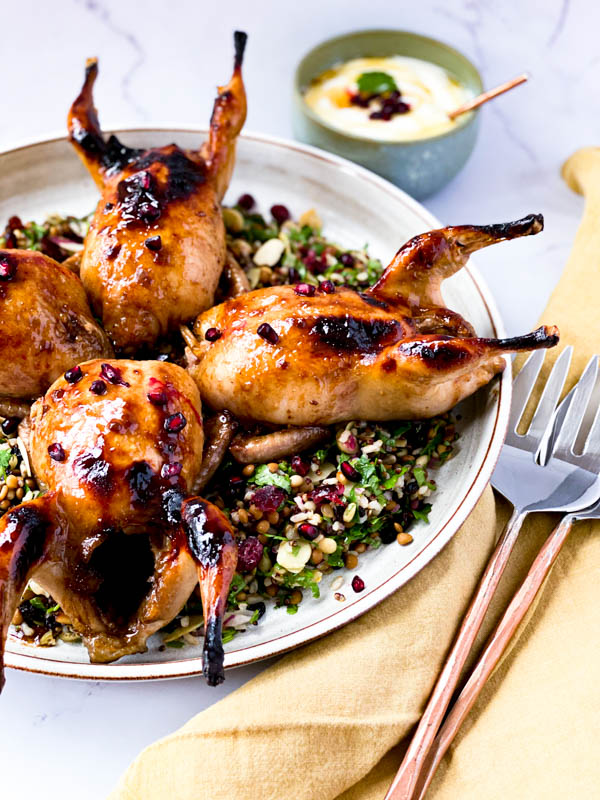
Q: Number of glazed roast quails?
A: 4